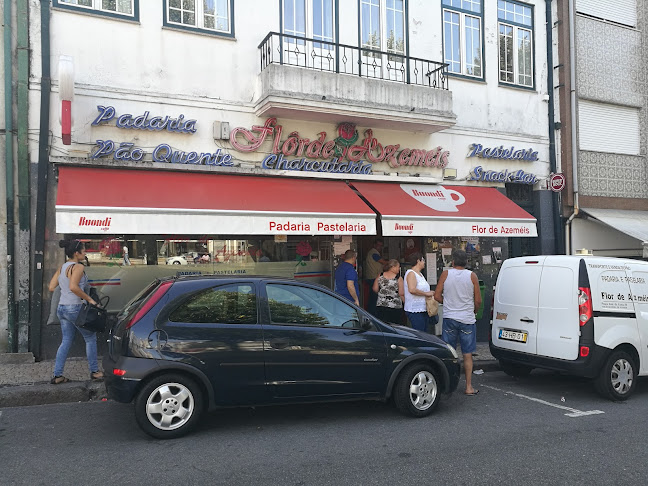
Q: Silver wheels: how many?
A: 3